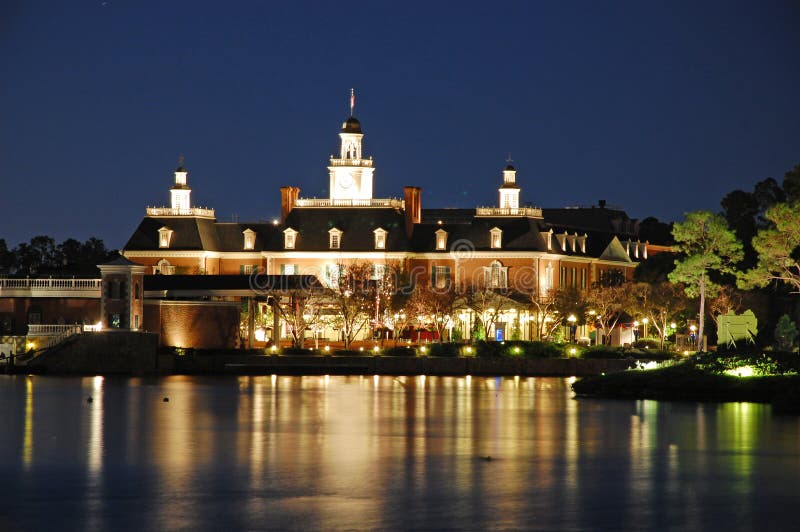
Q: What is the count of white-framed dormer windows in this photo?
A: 14